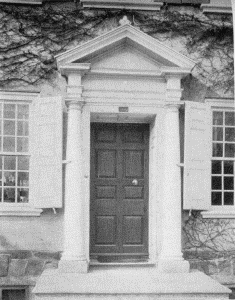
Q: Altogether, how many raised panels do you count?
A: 8